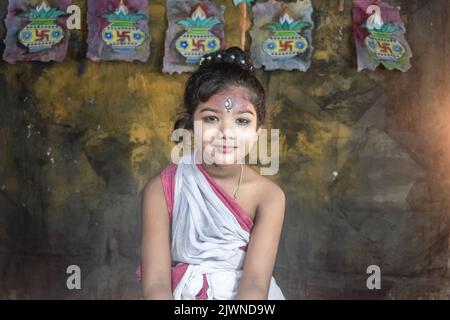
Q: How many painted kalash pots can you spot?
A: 5